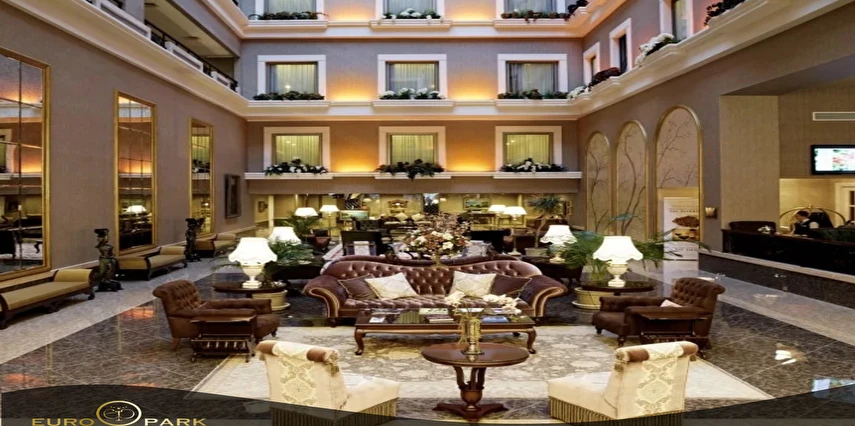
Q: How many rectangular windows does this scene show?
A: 12